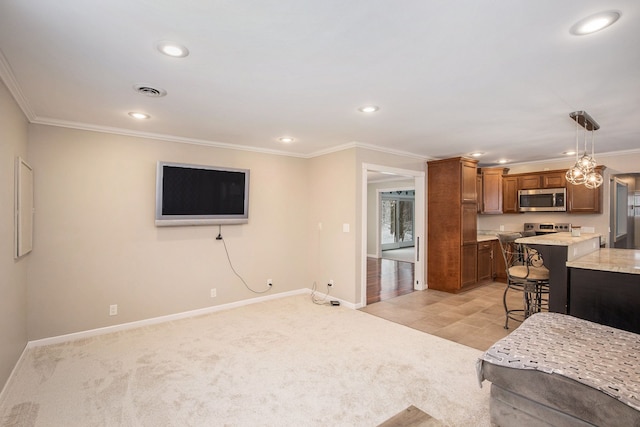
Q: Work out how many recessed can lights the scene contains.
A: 8